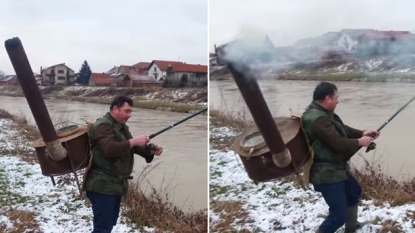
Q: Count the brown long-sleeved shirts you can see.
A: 2